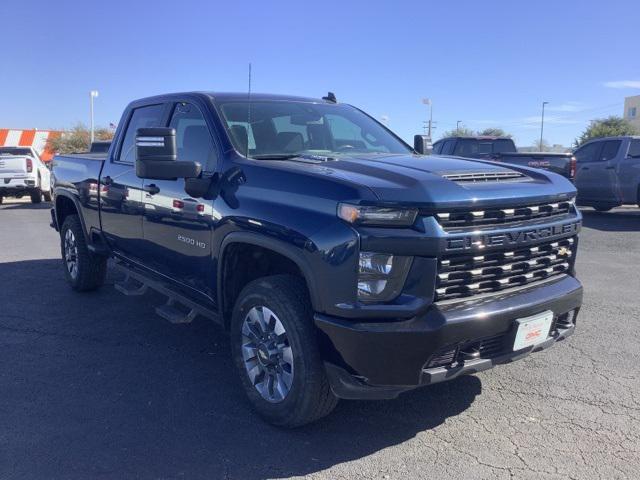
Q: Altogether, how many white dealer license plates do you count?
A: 1